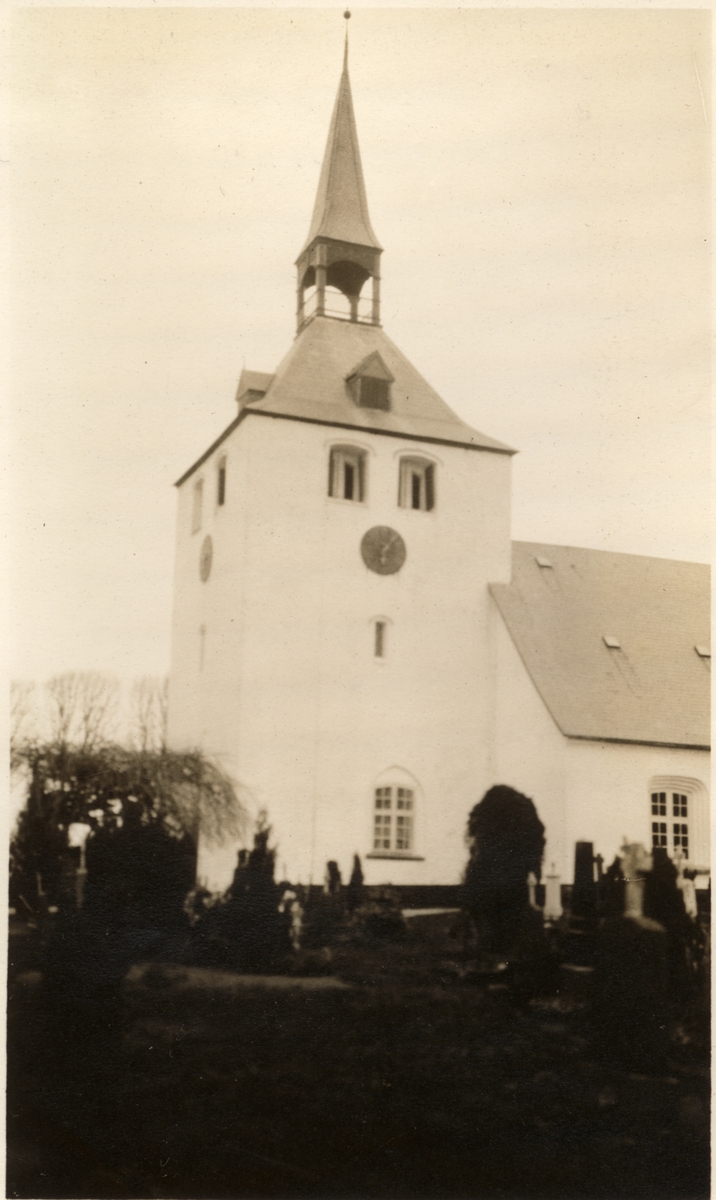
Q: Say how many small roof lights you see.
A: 3